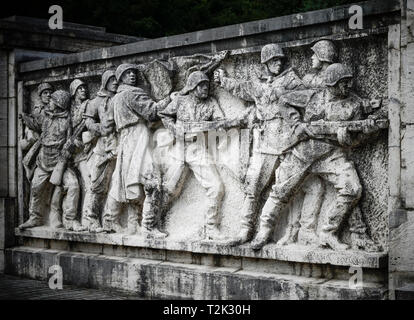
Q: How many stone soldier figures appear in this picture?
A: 9